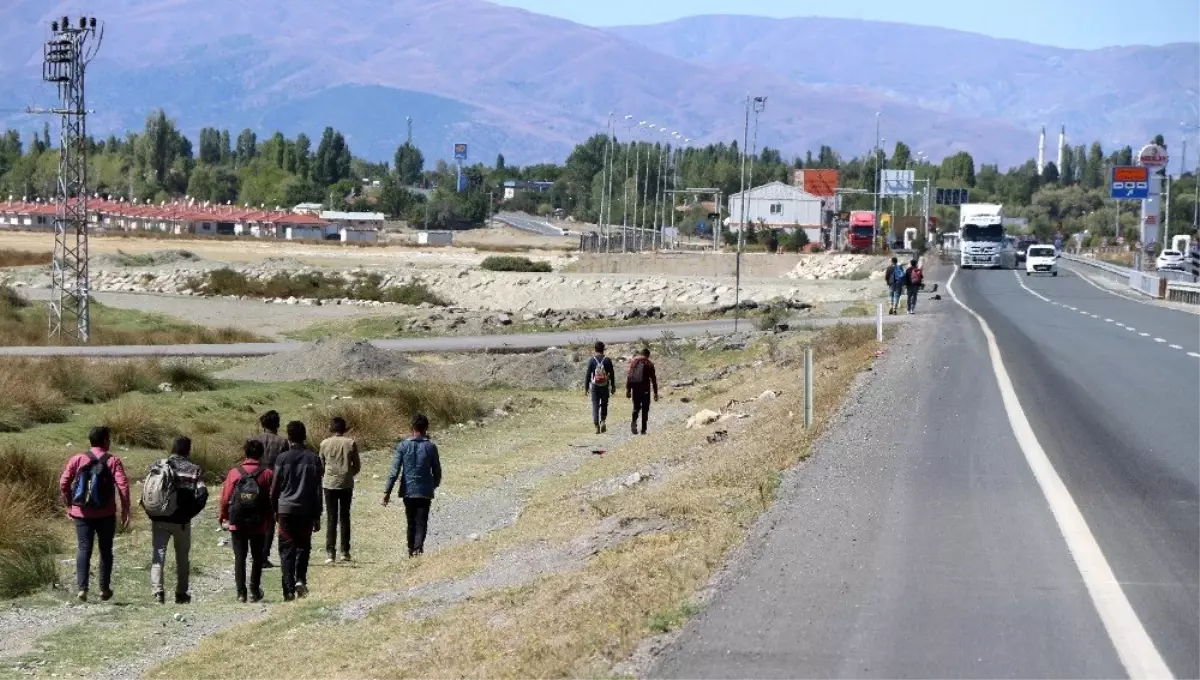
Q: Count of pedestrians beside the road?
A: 11